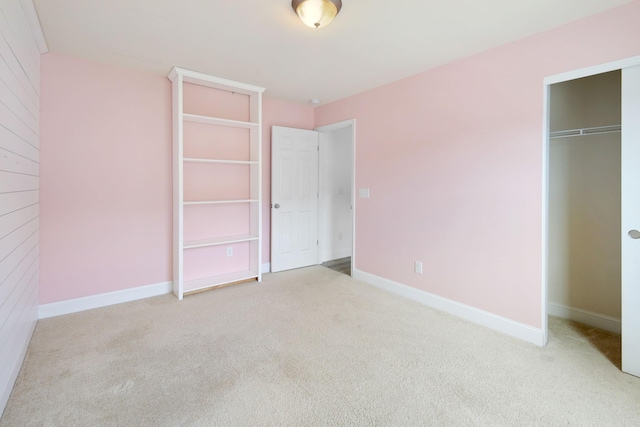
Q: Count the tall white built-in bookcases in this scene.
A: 1